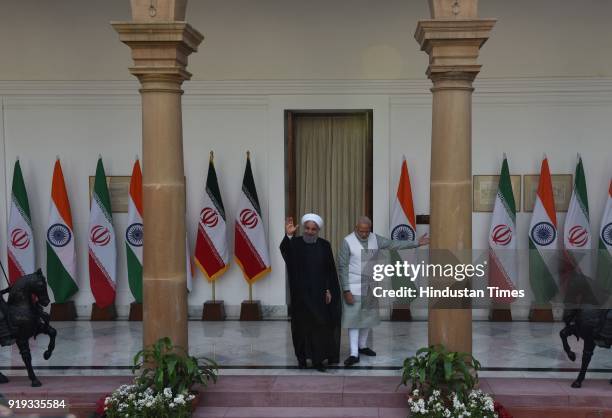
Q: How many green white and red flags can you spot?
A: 6